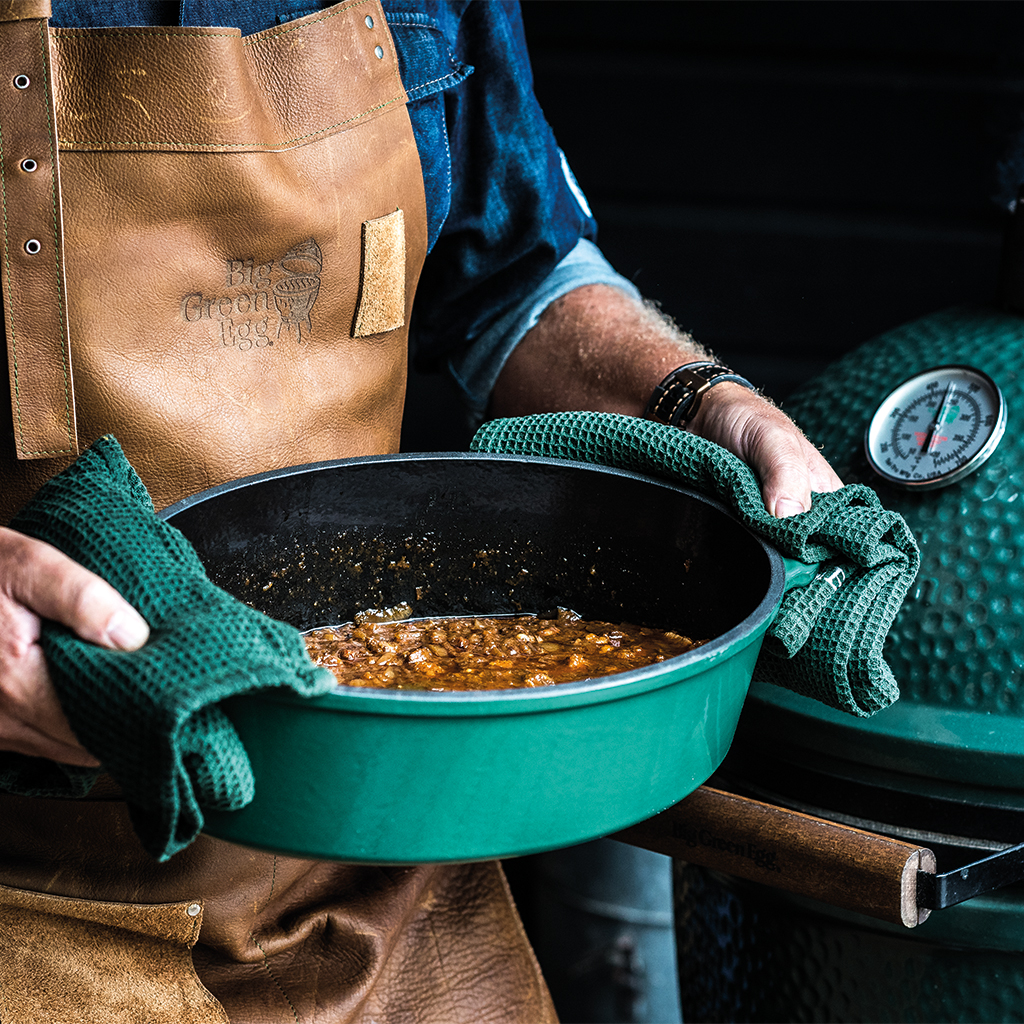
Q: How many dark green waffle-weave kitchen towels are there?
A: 2